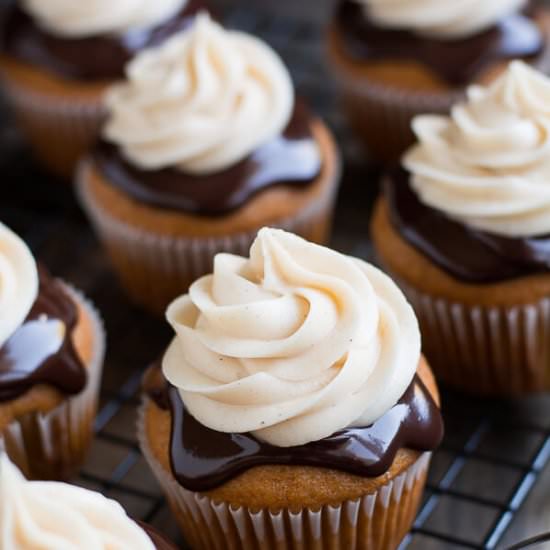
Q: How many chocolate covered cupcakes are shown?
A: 7